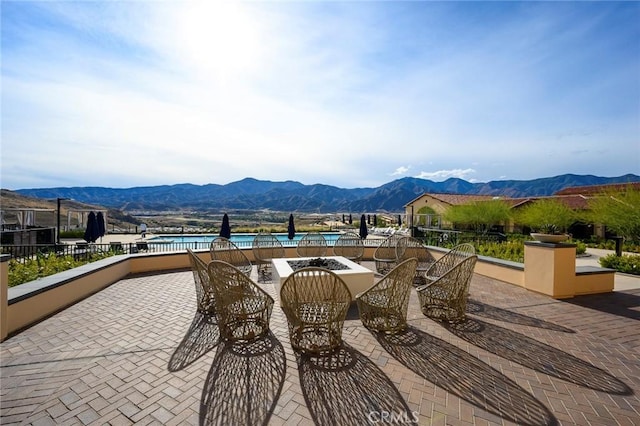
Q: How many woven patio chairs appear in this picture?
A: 12